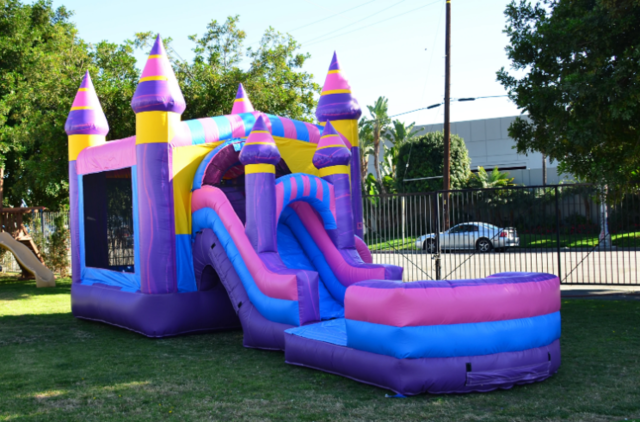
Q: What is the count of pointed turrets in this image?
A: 6